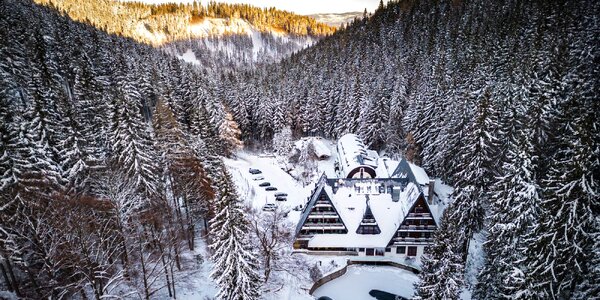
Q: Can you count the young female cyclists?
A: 0